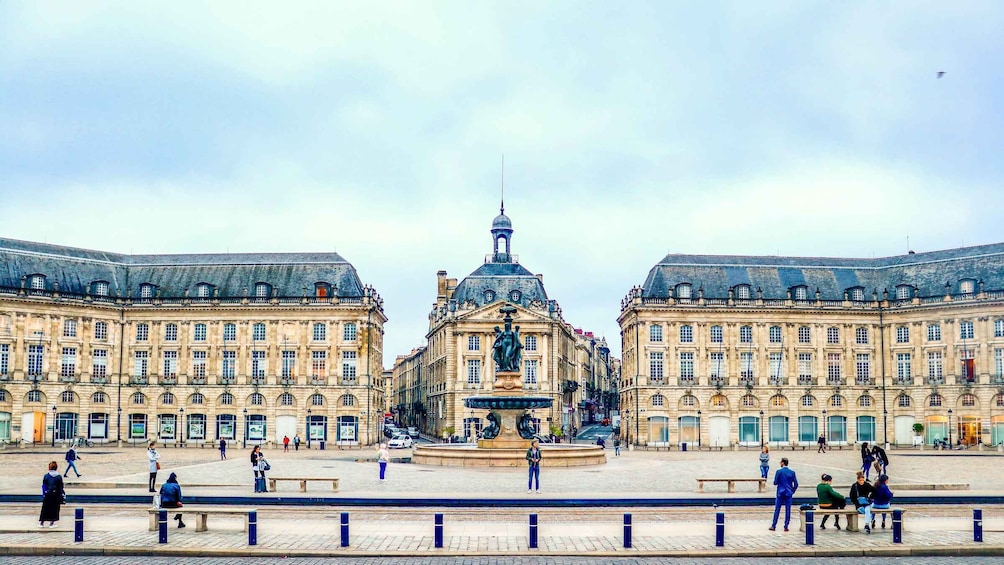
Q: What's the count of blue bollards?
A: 11